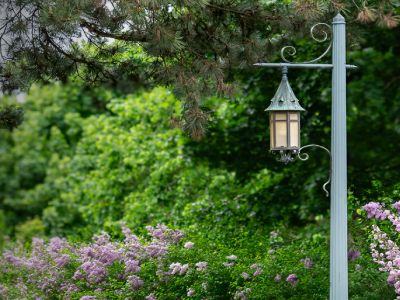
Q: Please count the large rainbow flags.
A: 0